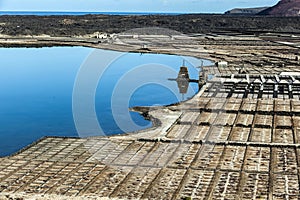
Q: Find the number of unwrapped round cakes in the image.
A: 0